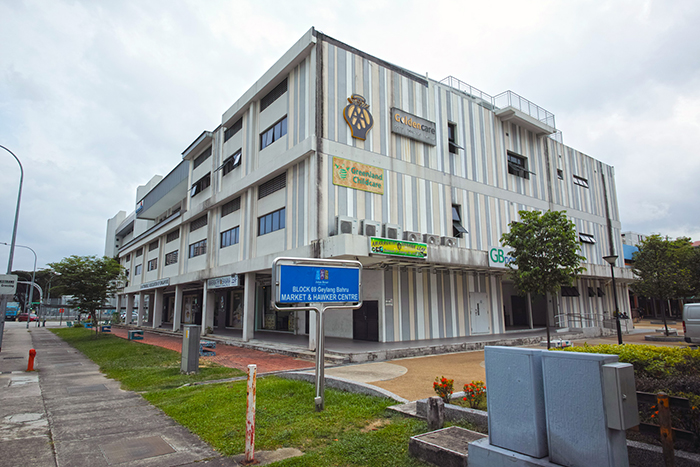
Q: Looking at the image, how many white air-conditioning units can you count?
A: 6